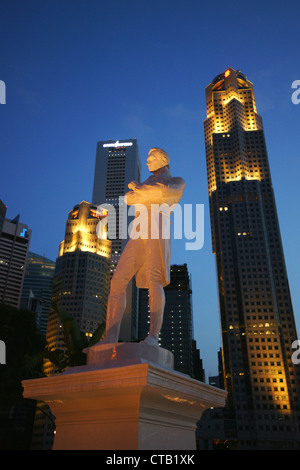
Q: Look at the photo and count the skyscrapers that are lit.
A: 2